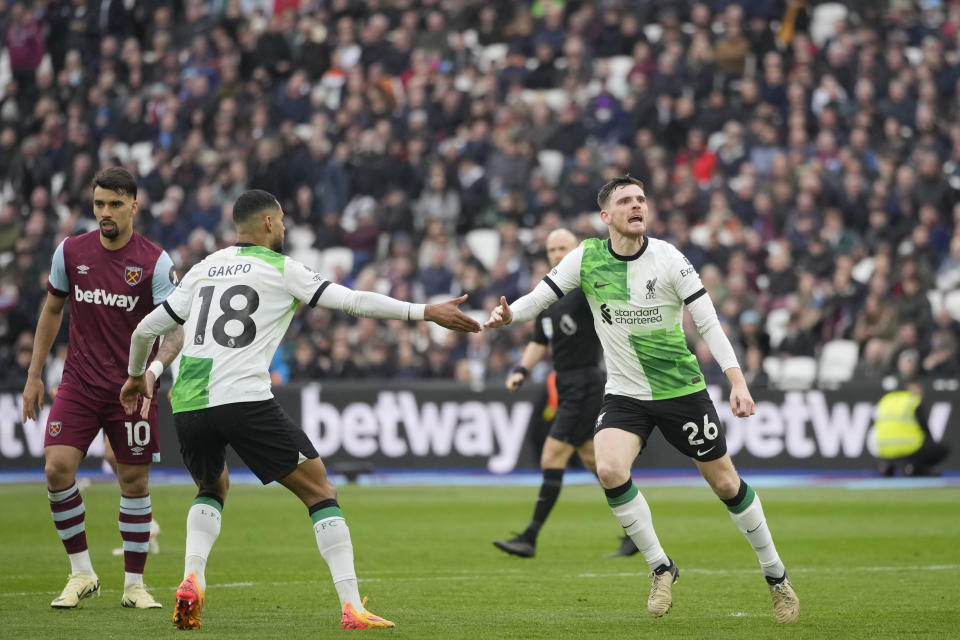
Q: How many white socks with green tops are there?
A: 4